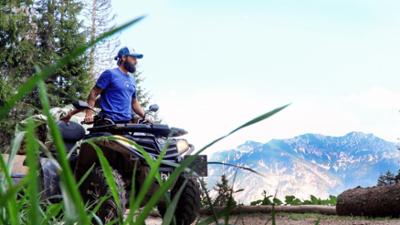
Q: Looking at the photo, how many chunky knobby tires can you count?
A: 2